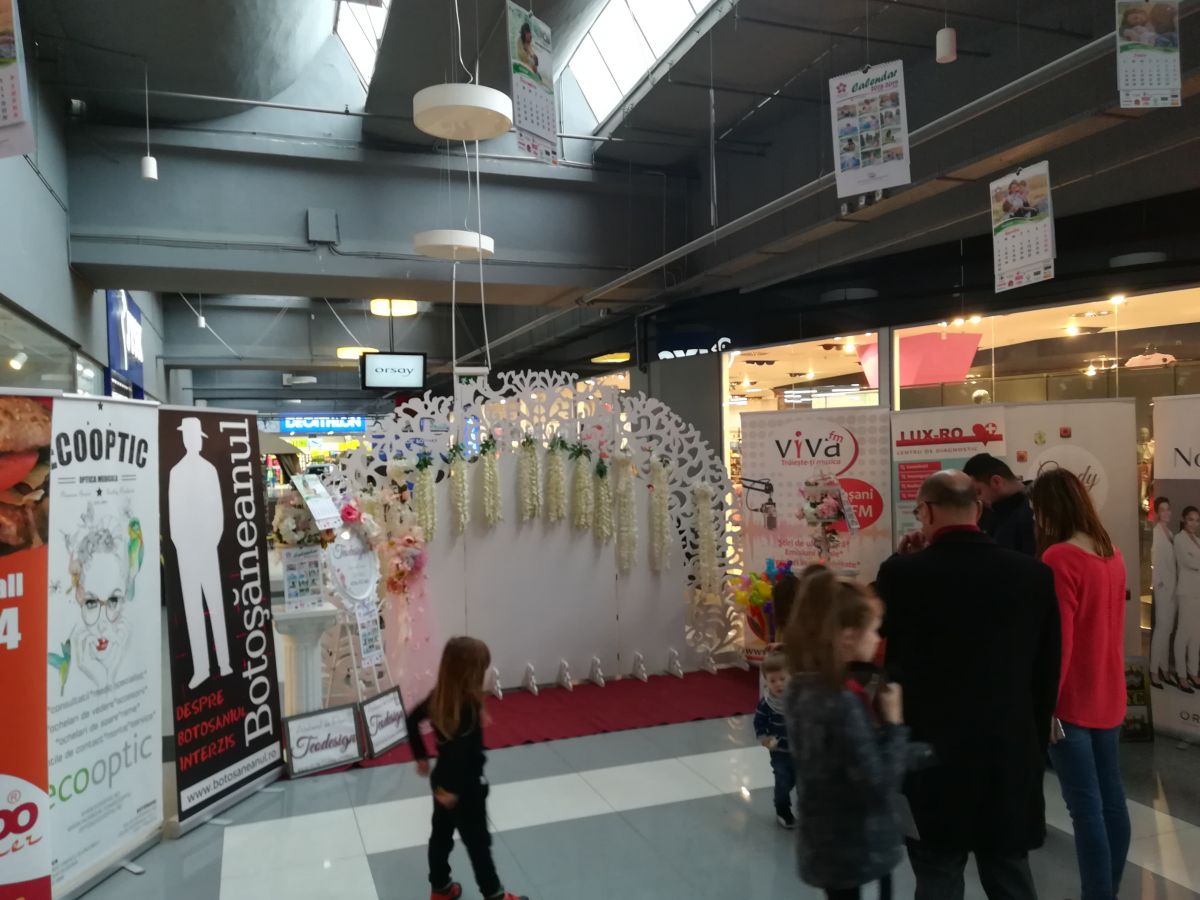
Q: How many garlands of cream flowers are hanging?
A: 10